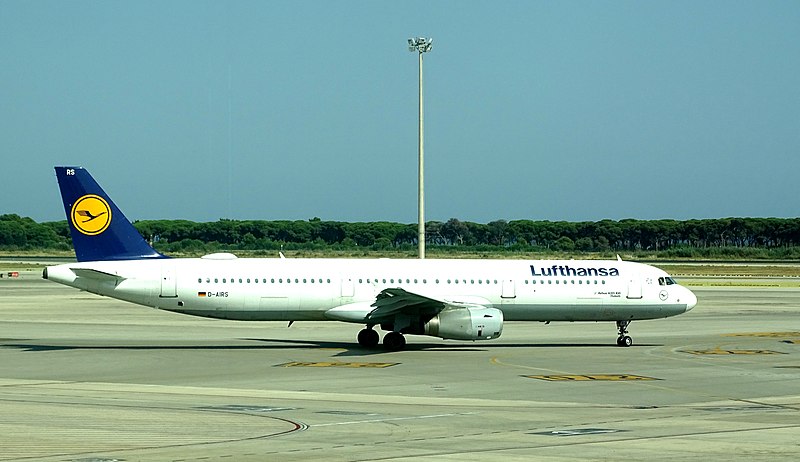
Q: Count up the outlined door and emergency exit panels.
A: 4